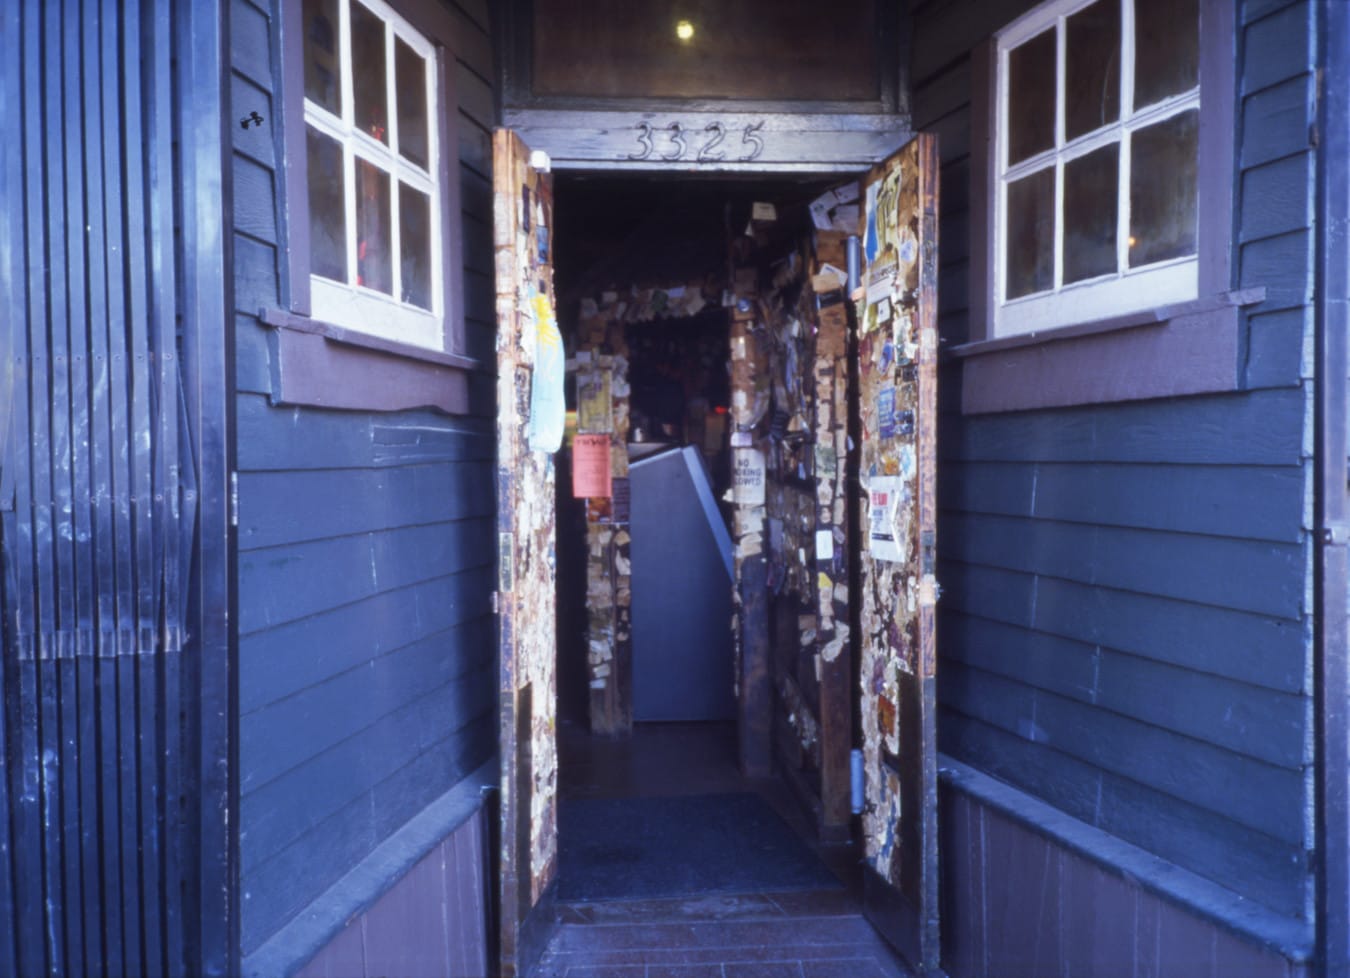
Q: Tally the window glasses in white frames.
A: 12